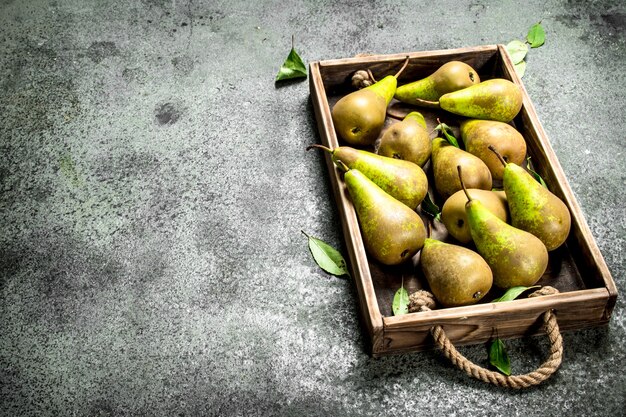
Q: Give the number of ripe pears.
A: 12